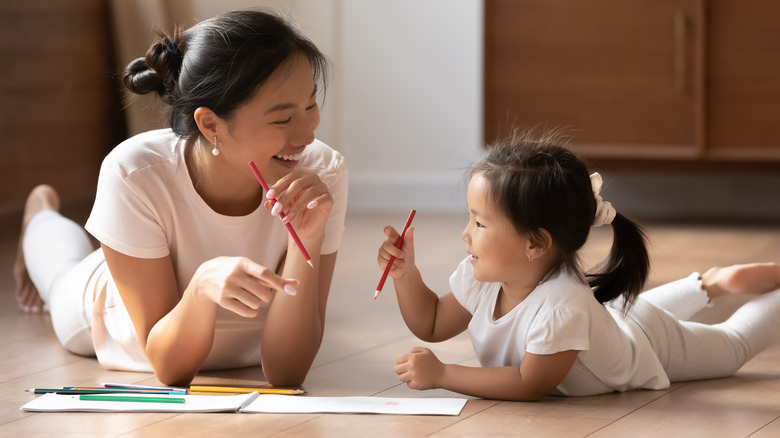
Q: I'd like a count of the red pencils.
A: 2